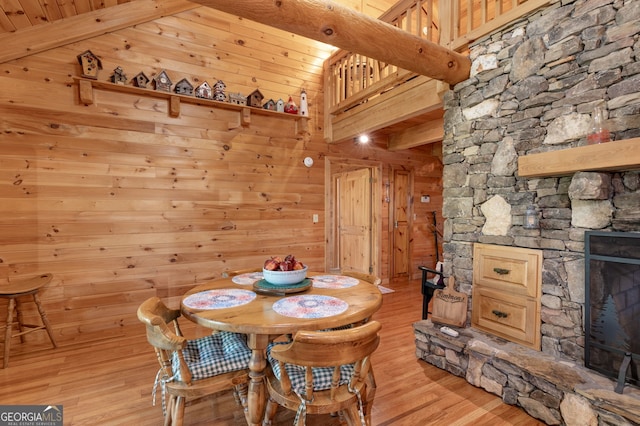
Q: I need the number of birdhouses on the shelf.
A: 13